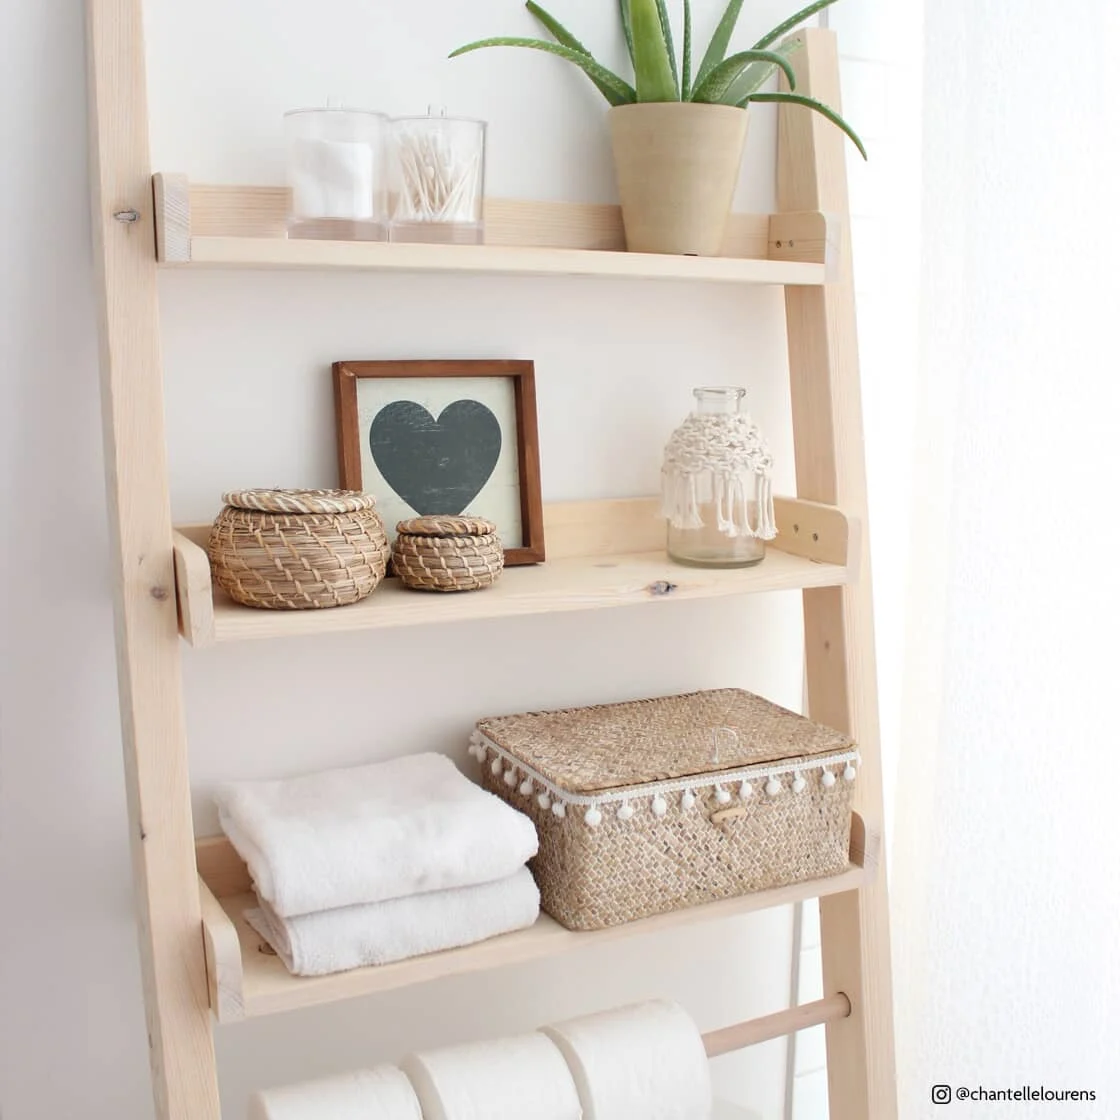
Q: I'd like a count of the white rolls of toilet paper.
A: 3